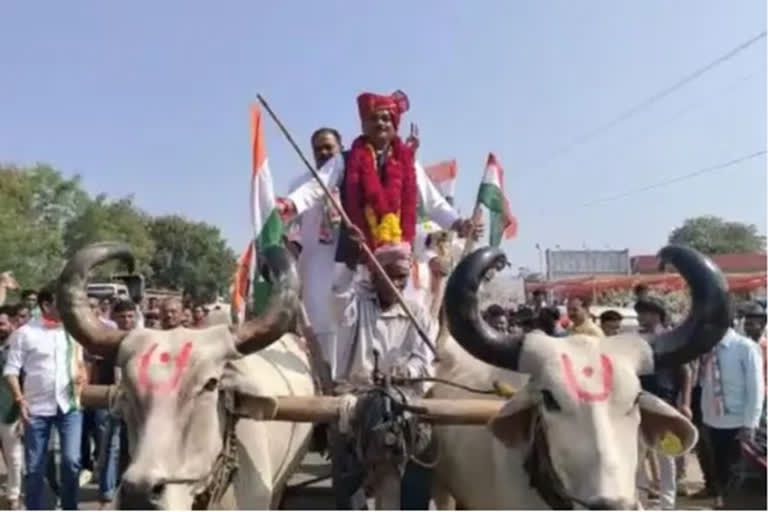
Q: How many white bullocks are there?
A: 2